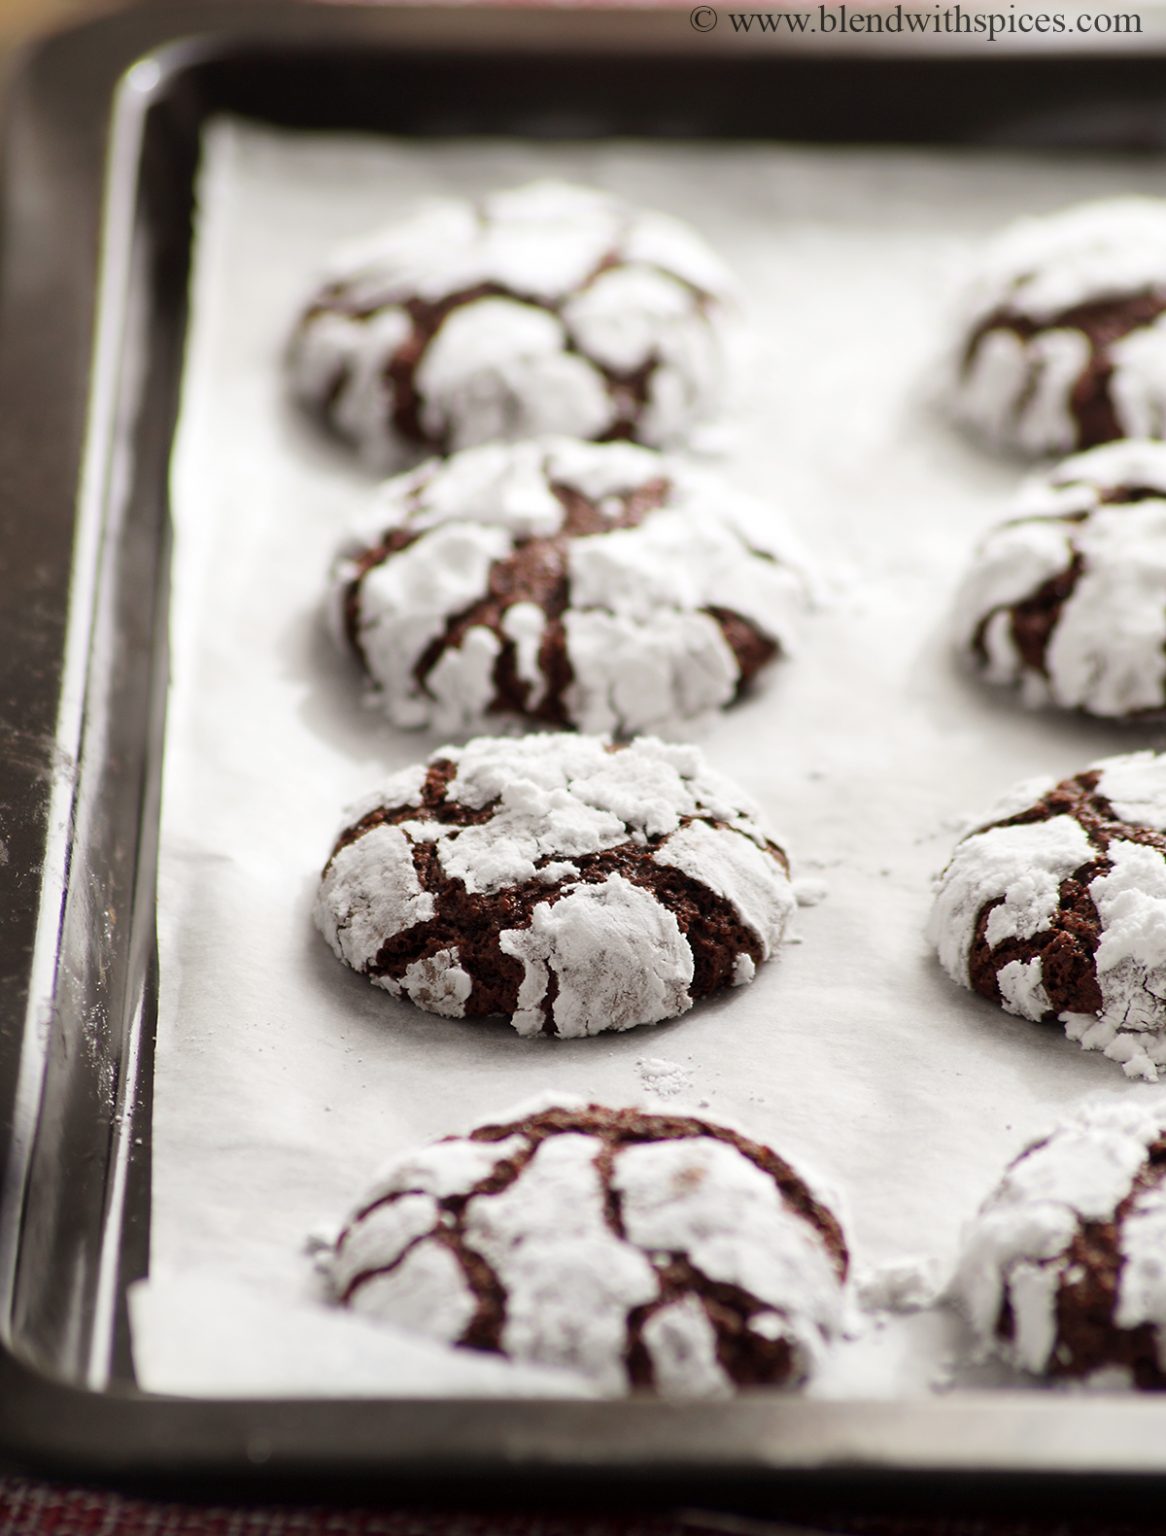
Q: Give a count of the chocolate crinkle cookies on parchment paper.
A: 8